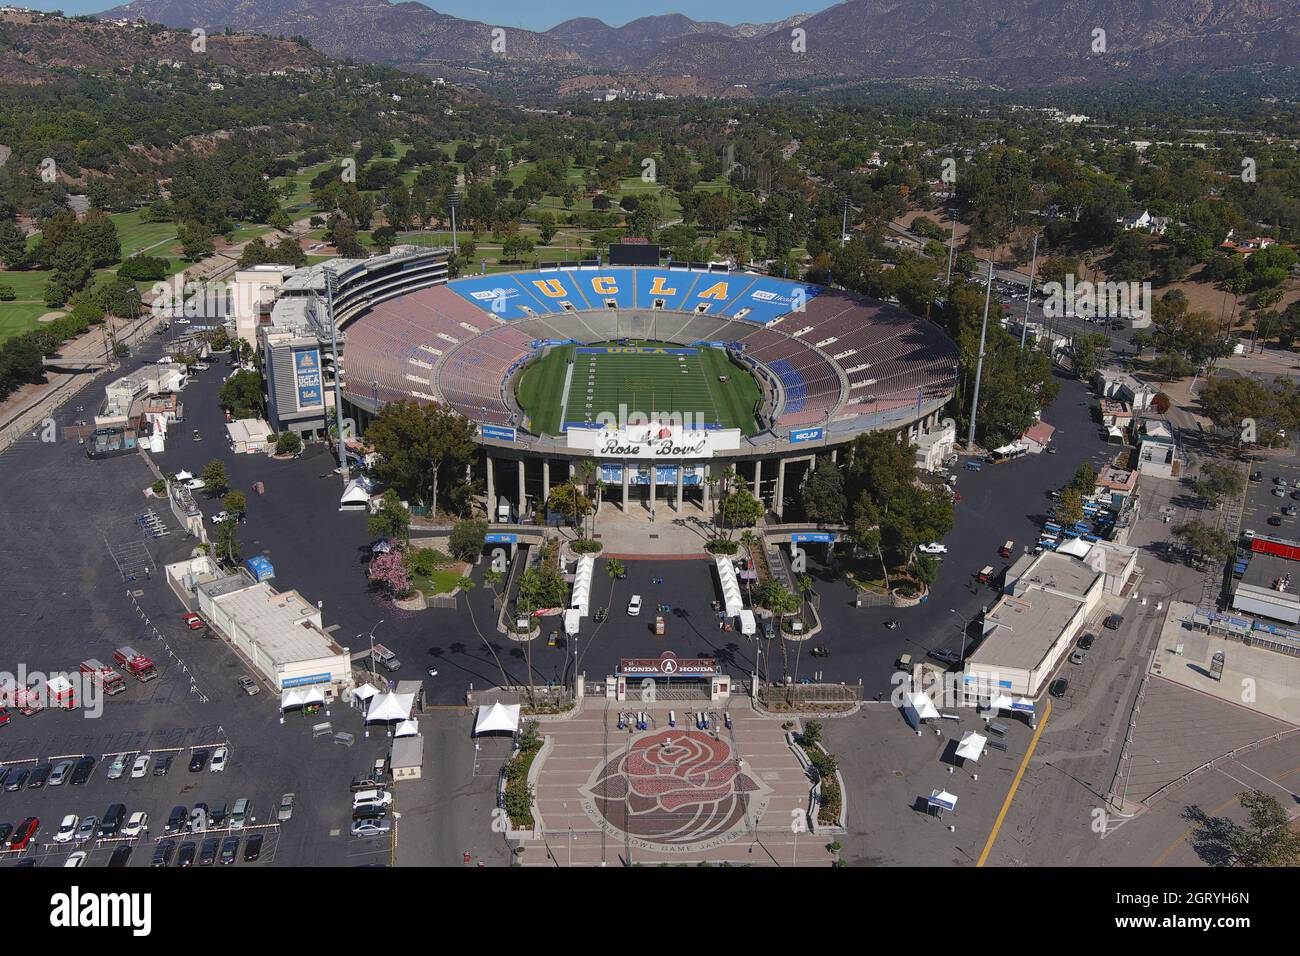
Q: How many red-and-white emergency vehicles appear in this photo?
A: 5